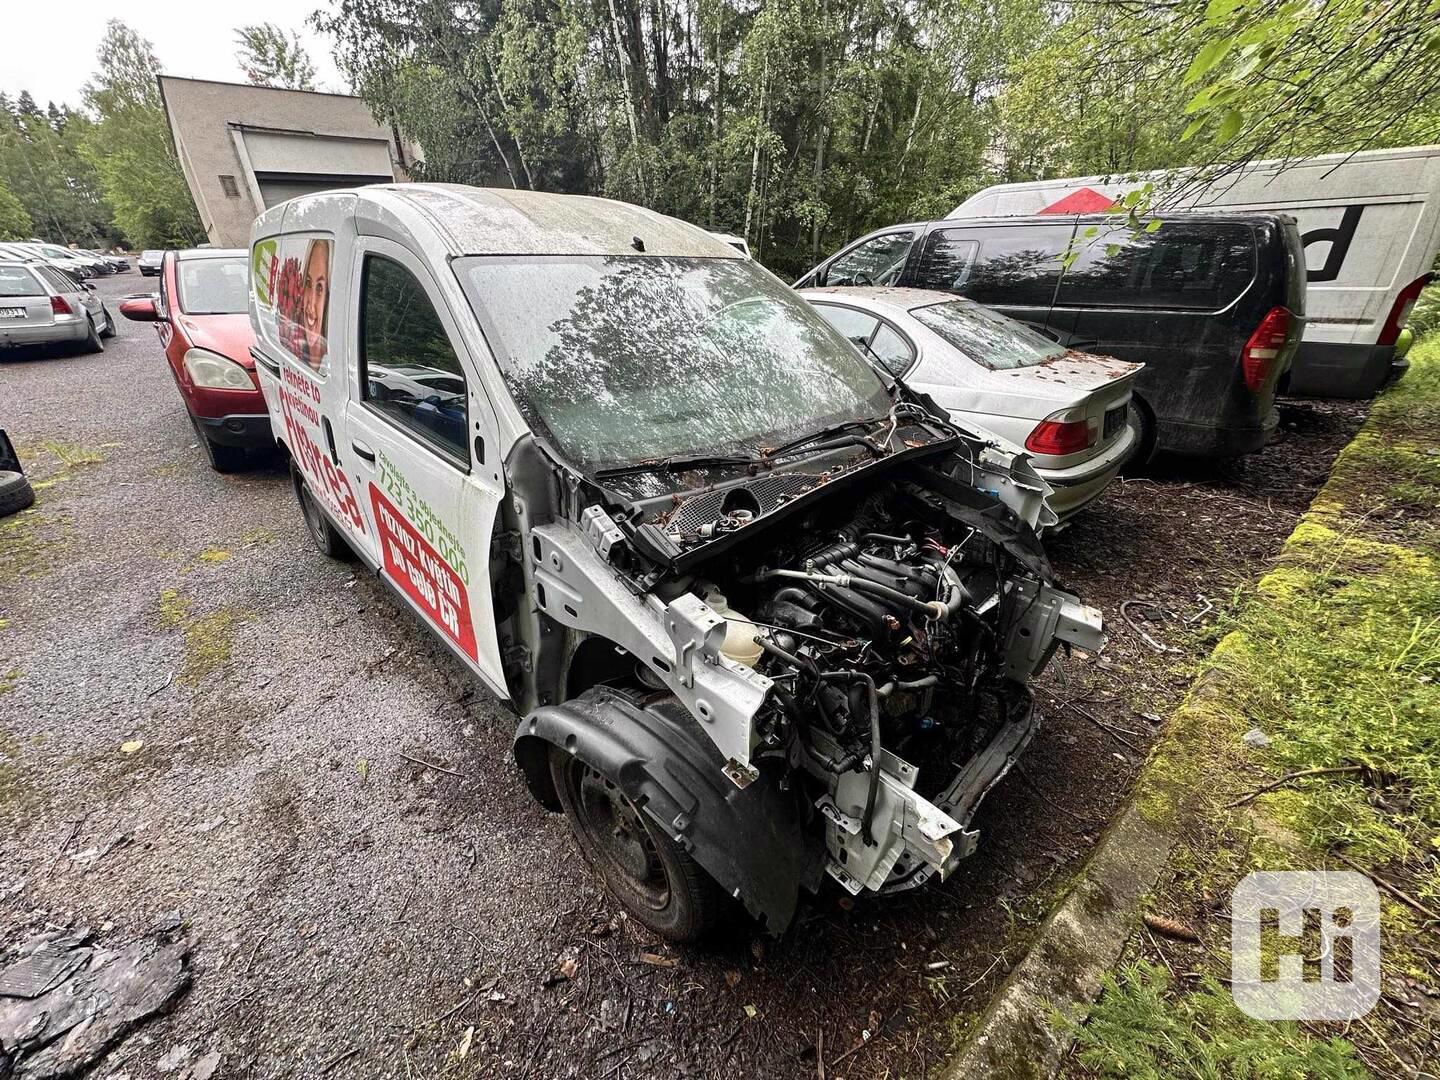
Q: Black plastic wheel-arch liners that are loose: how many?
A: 1